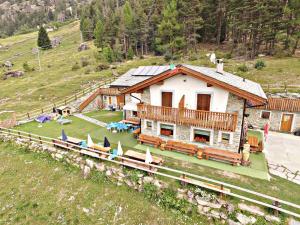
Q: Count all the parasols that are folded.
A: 5